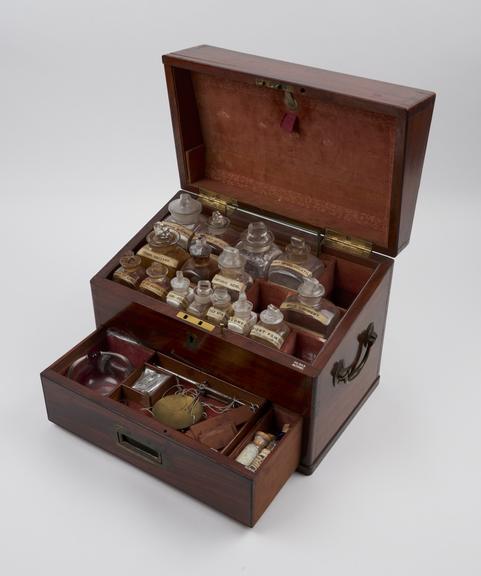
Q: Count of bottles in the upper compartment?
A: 15